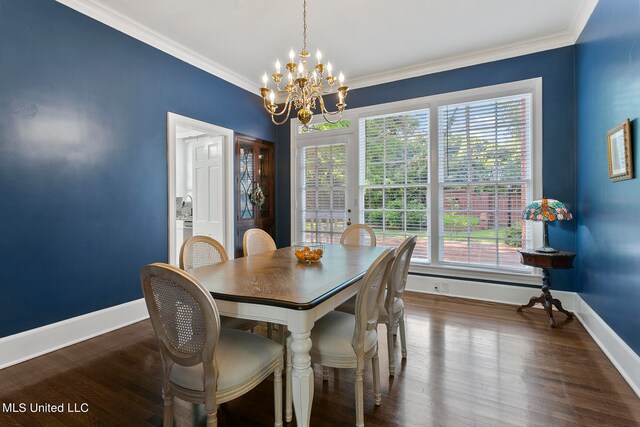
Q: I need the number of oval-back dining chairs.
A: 6